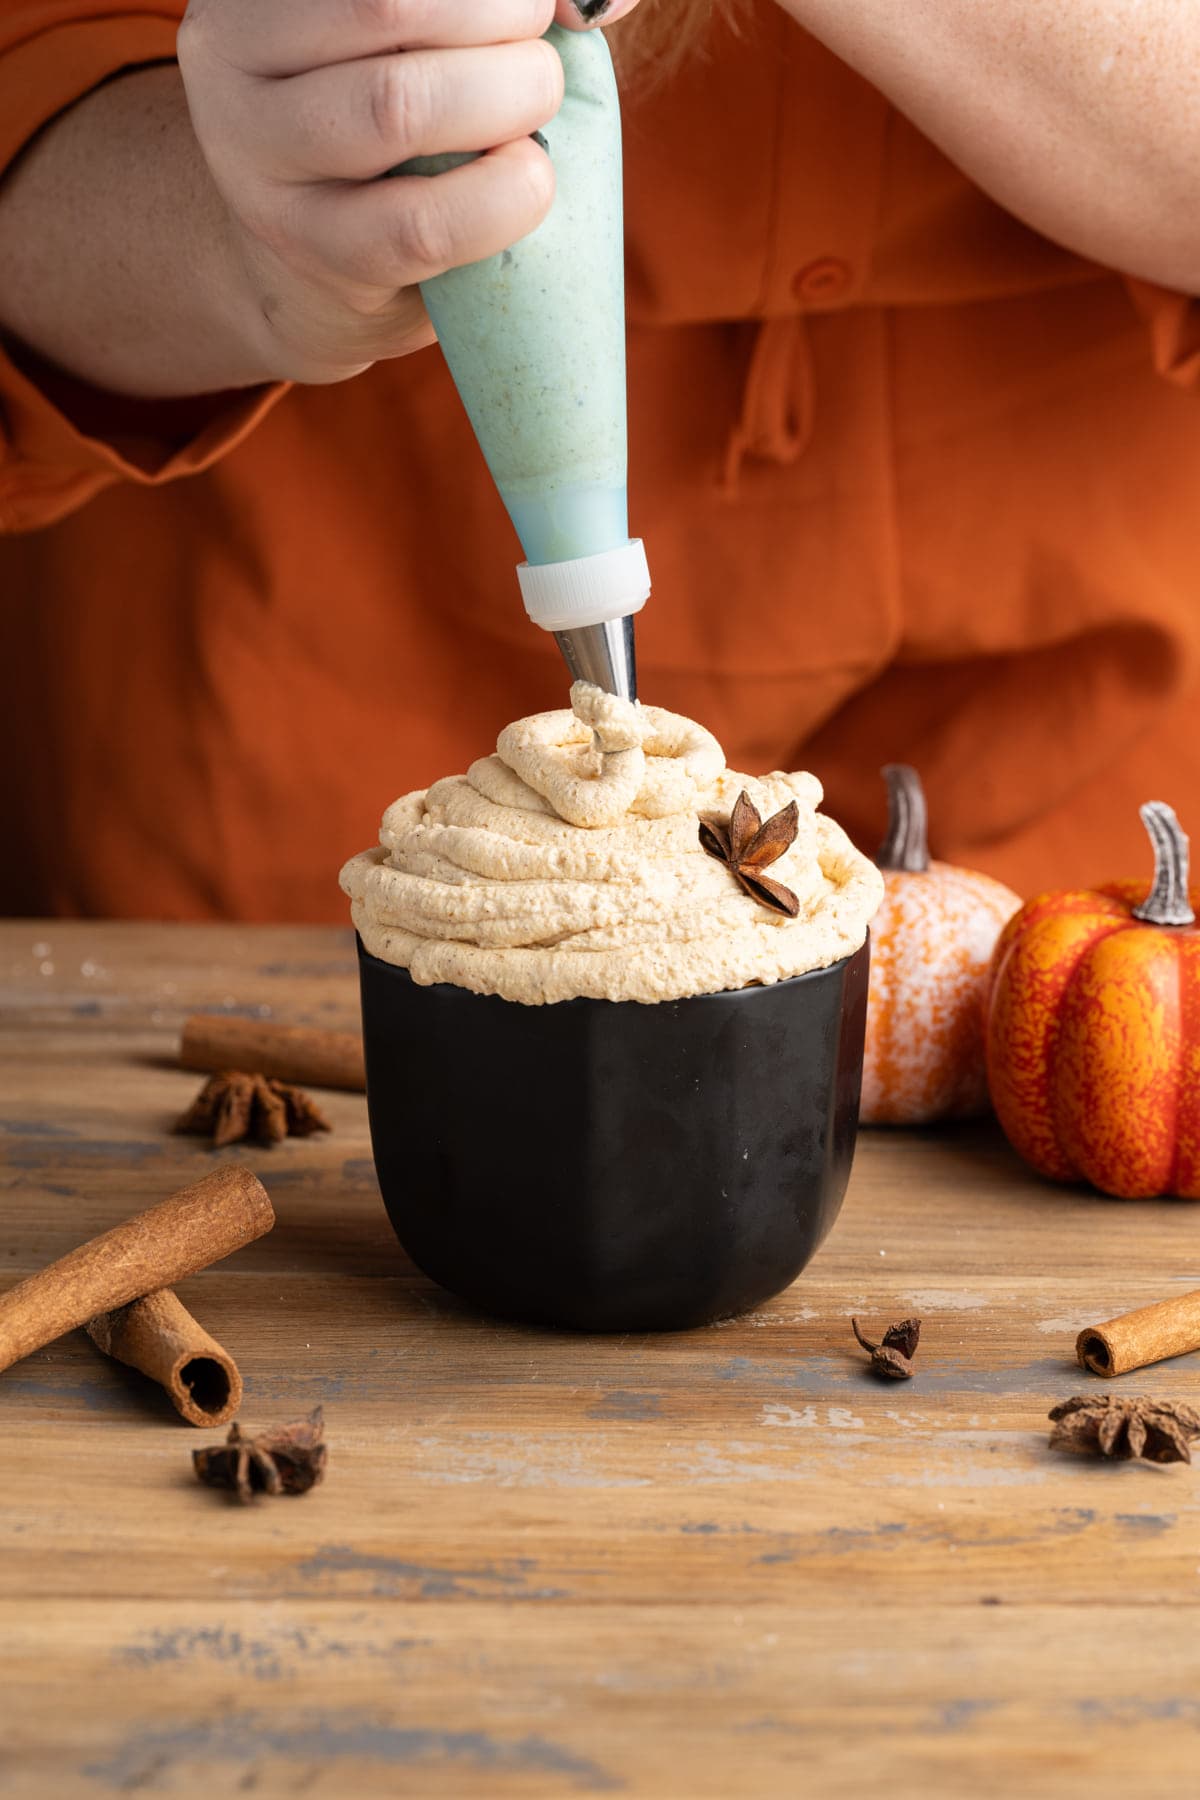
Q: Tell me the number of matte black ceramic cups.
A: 1